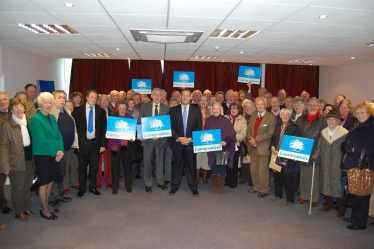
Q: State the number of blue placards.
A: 7